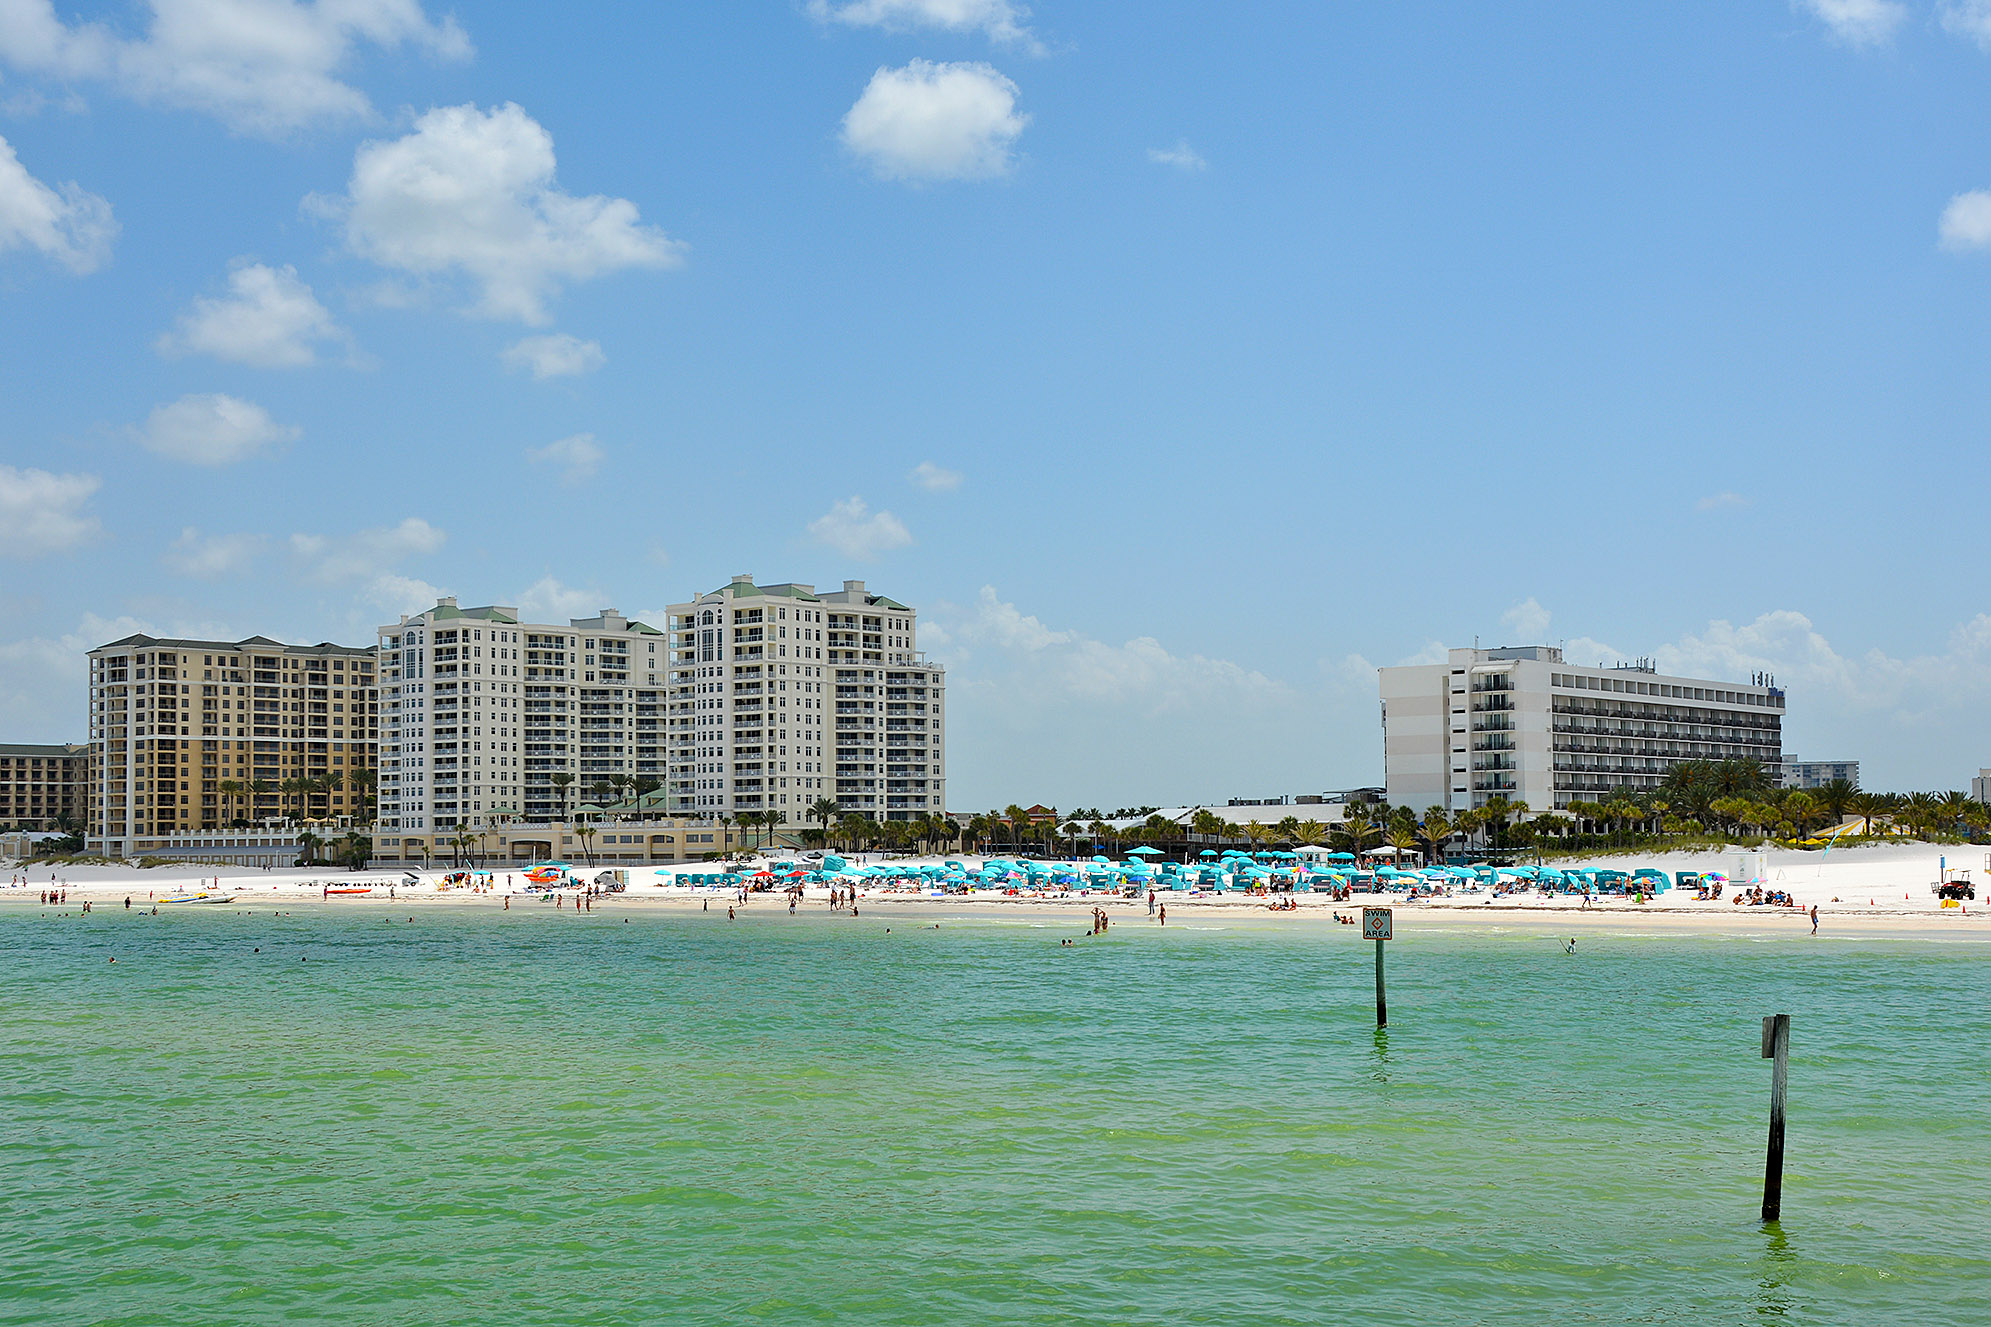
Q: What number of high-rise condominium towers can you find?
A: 3